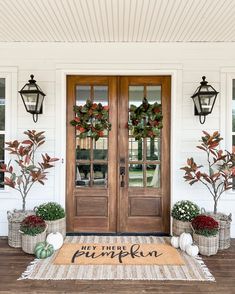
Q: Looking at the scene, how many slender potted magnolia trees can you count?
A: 2